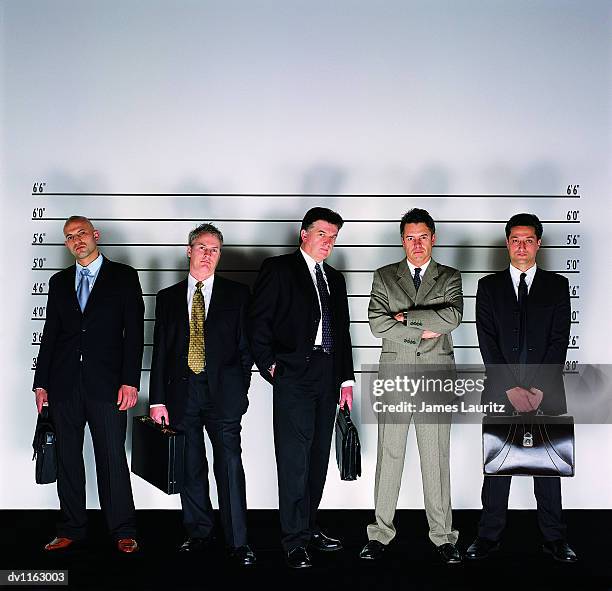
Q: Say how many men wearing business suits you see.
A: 5